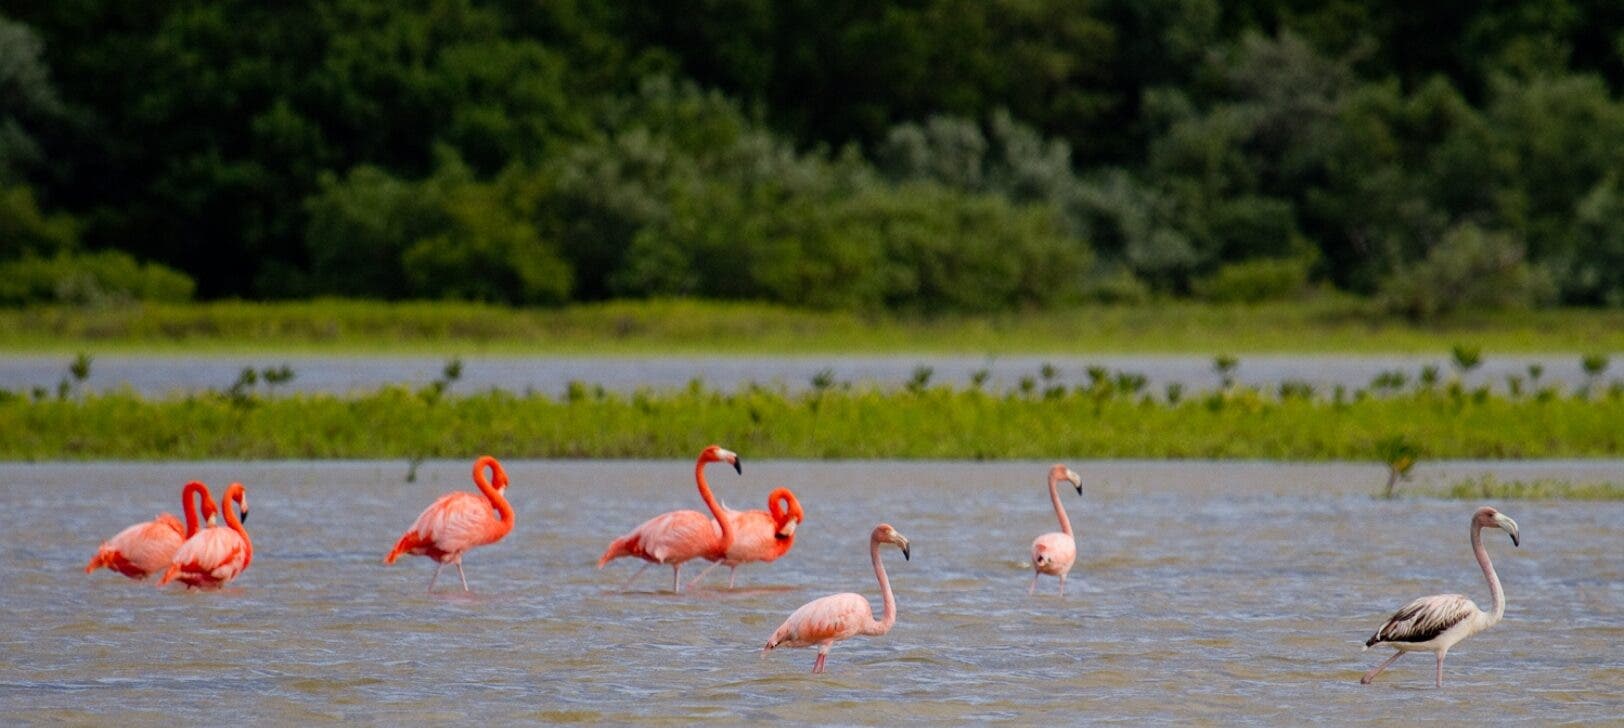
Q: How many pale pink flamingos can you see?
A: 2